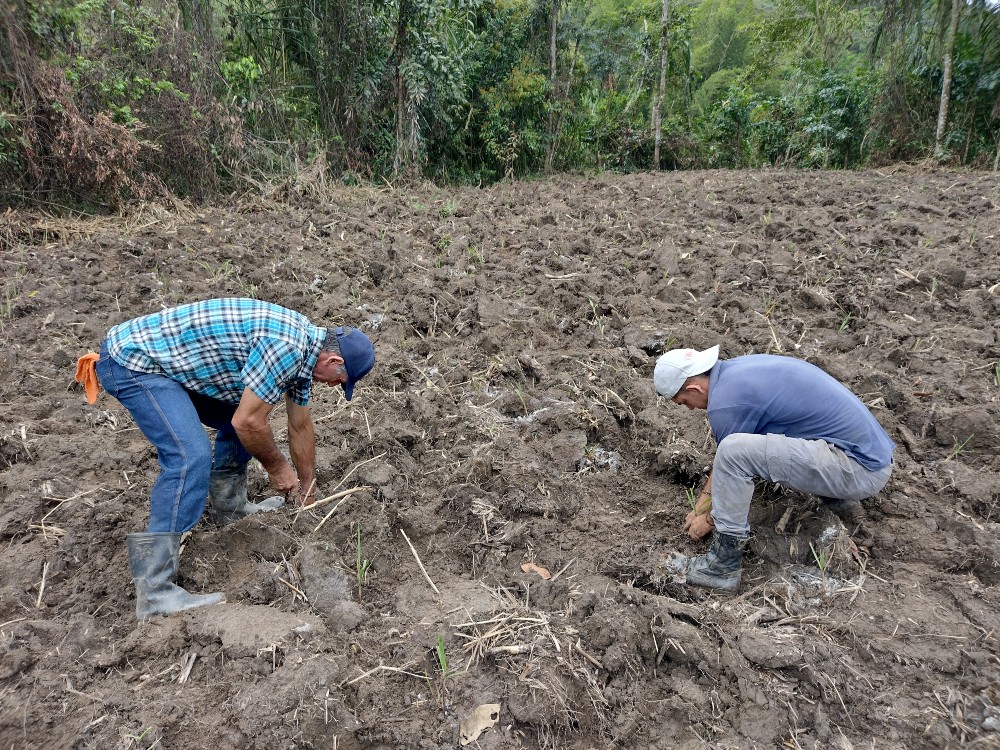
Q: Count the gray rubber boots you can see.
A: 2